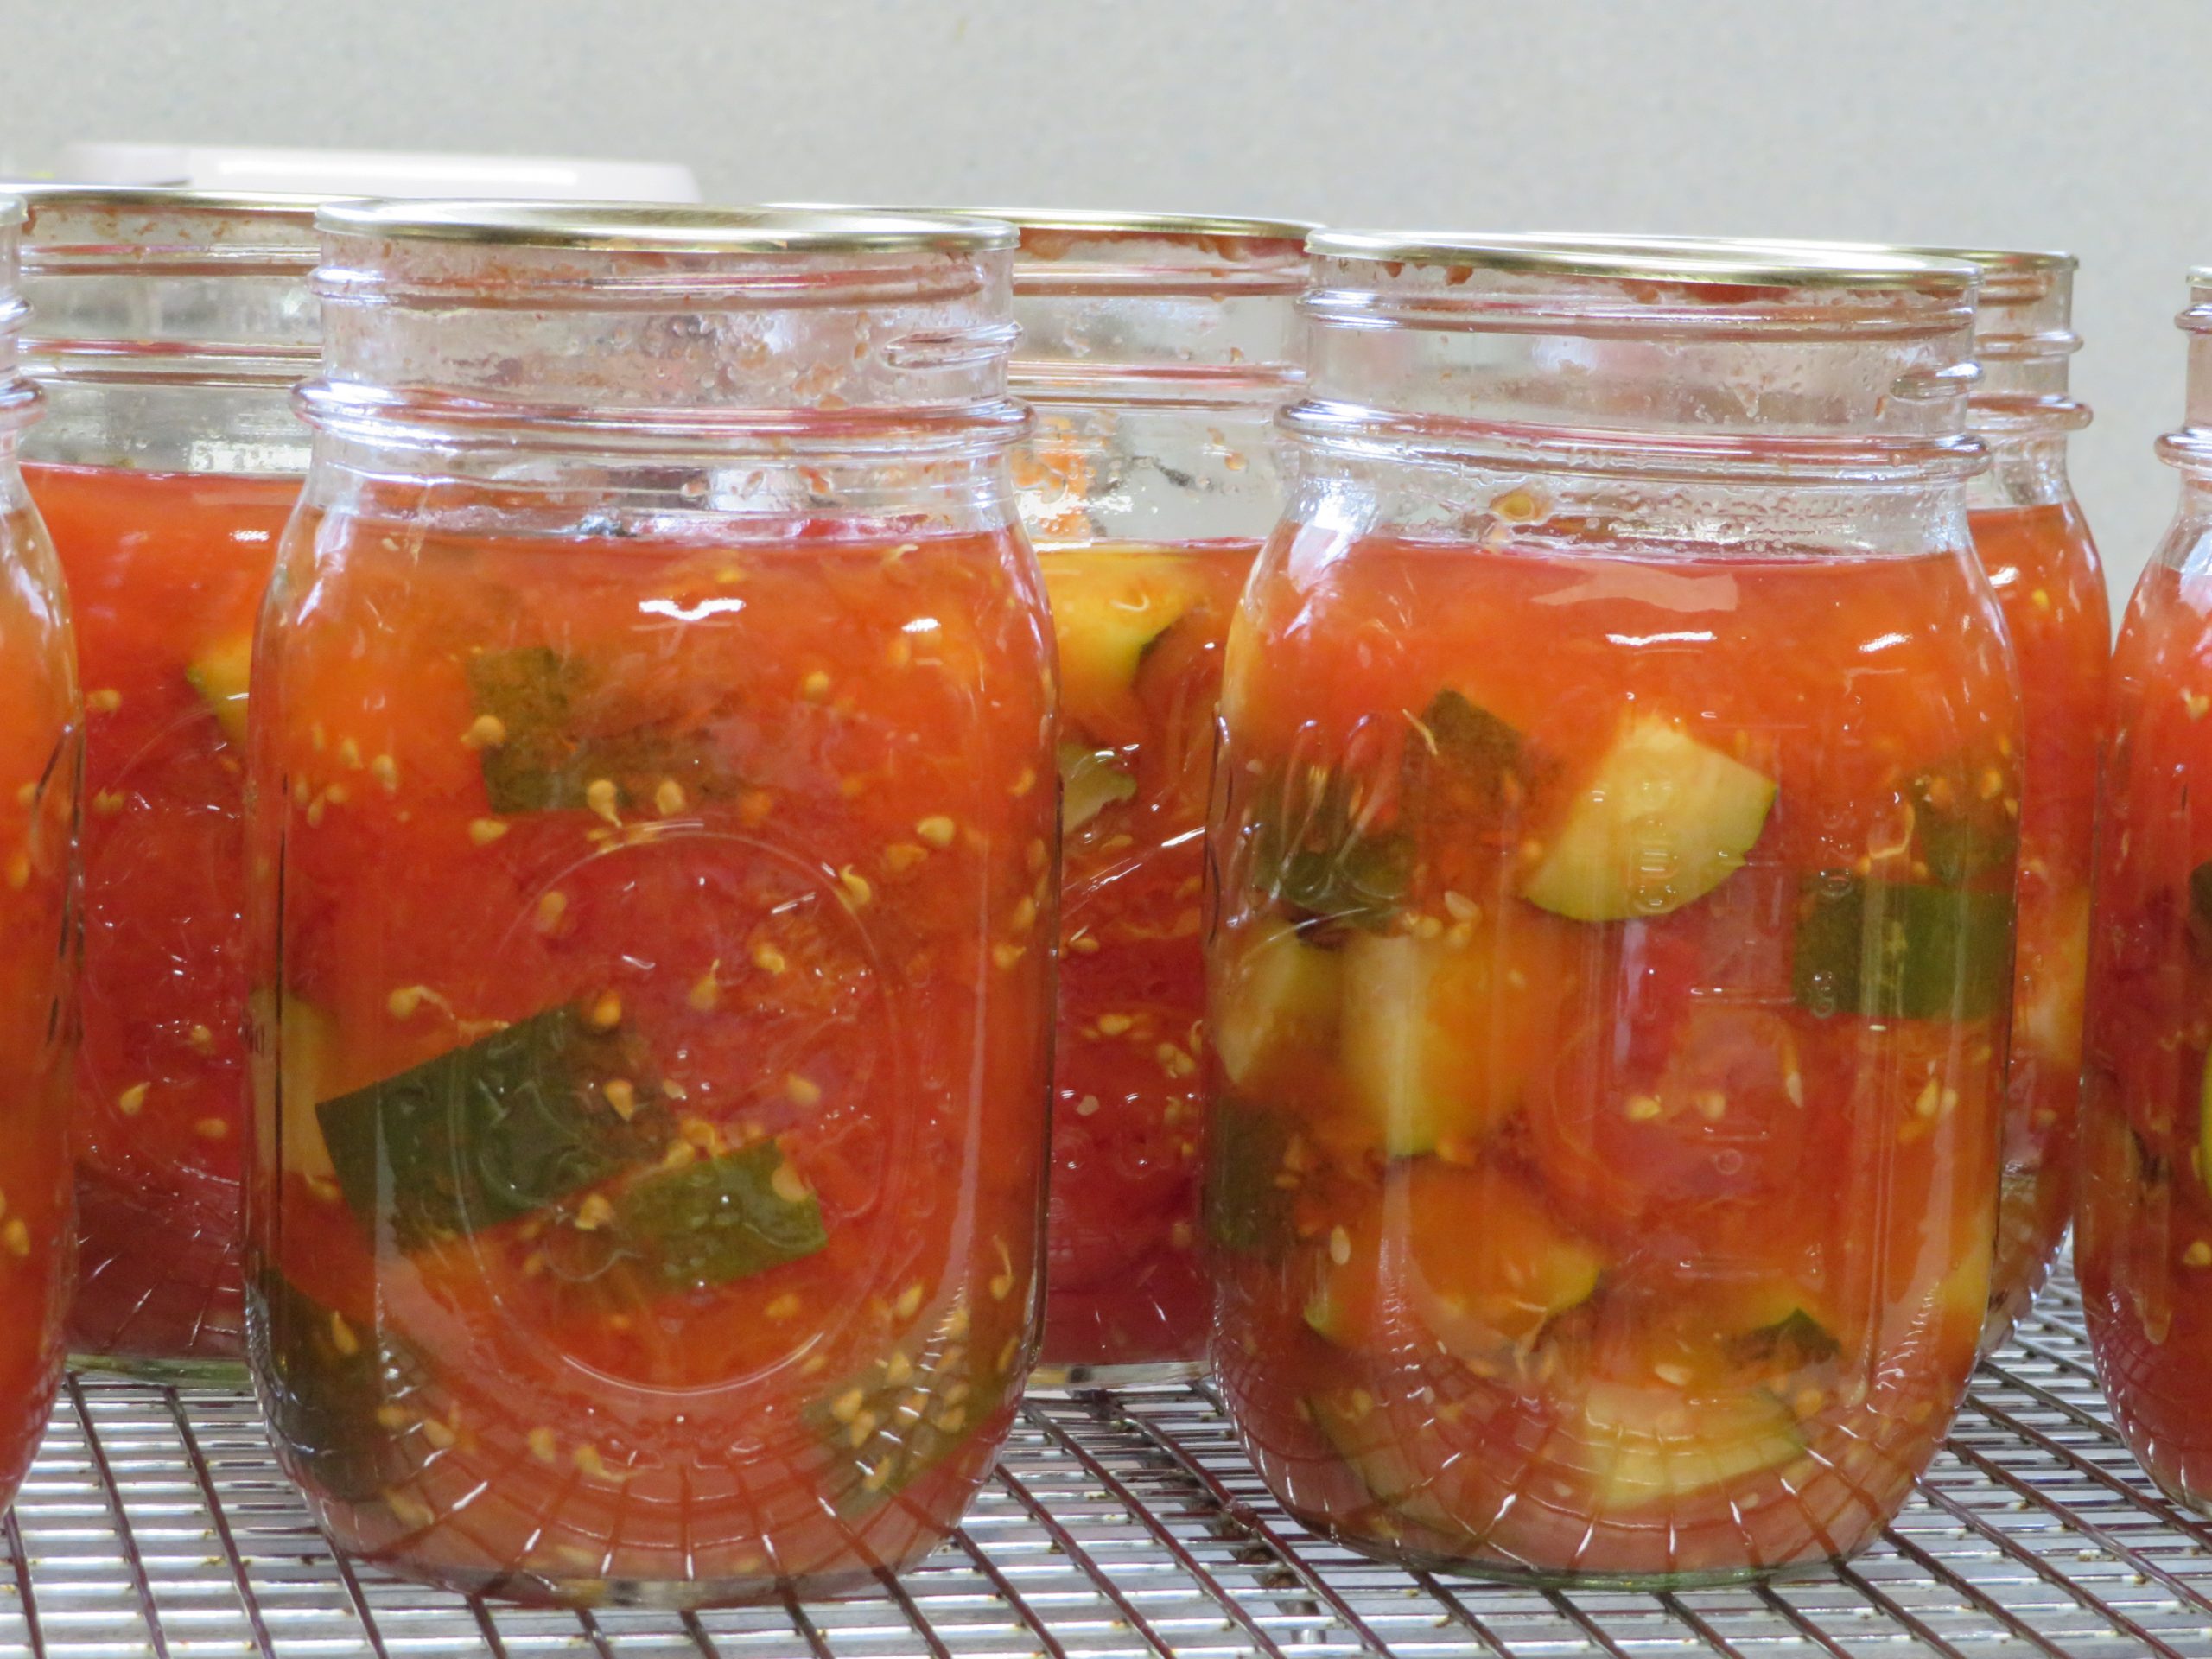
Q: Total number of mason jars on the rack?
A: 7